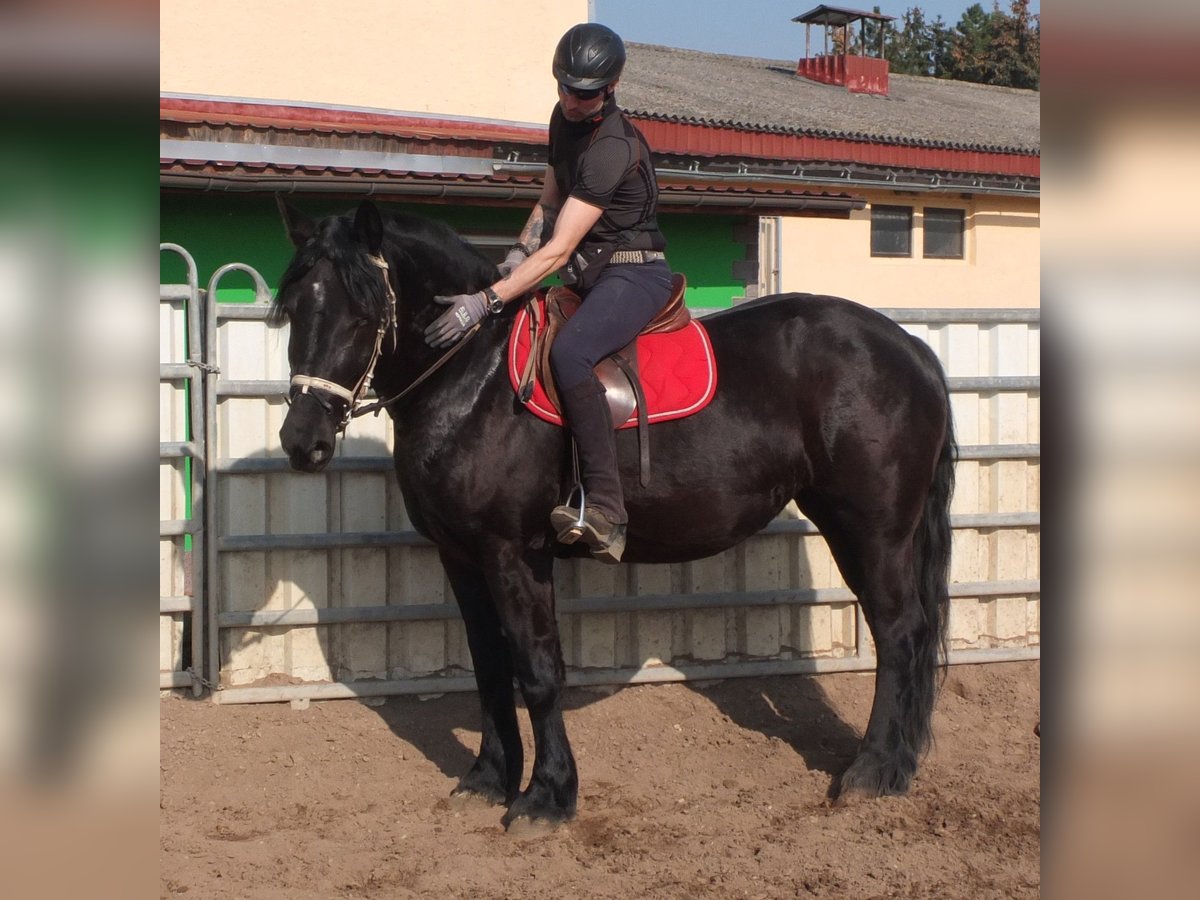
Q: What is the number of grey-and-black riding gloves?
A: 2